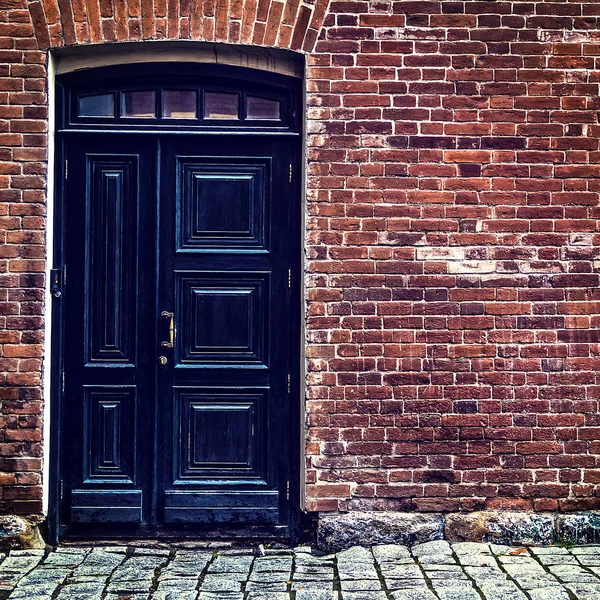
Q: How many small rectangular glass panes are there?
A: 5